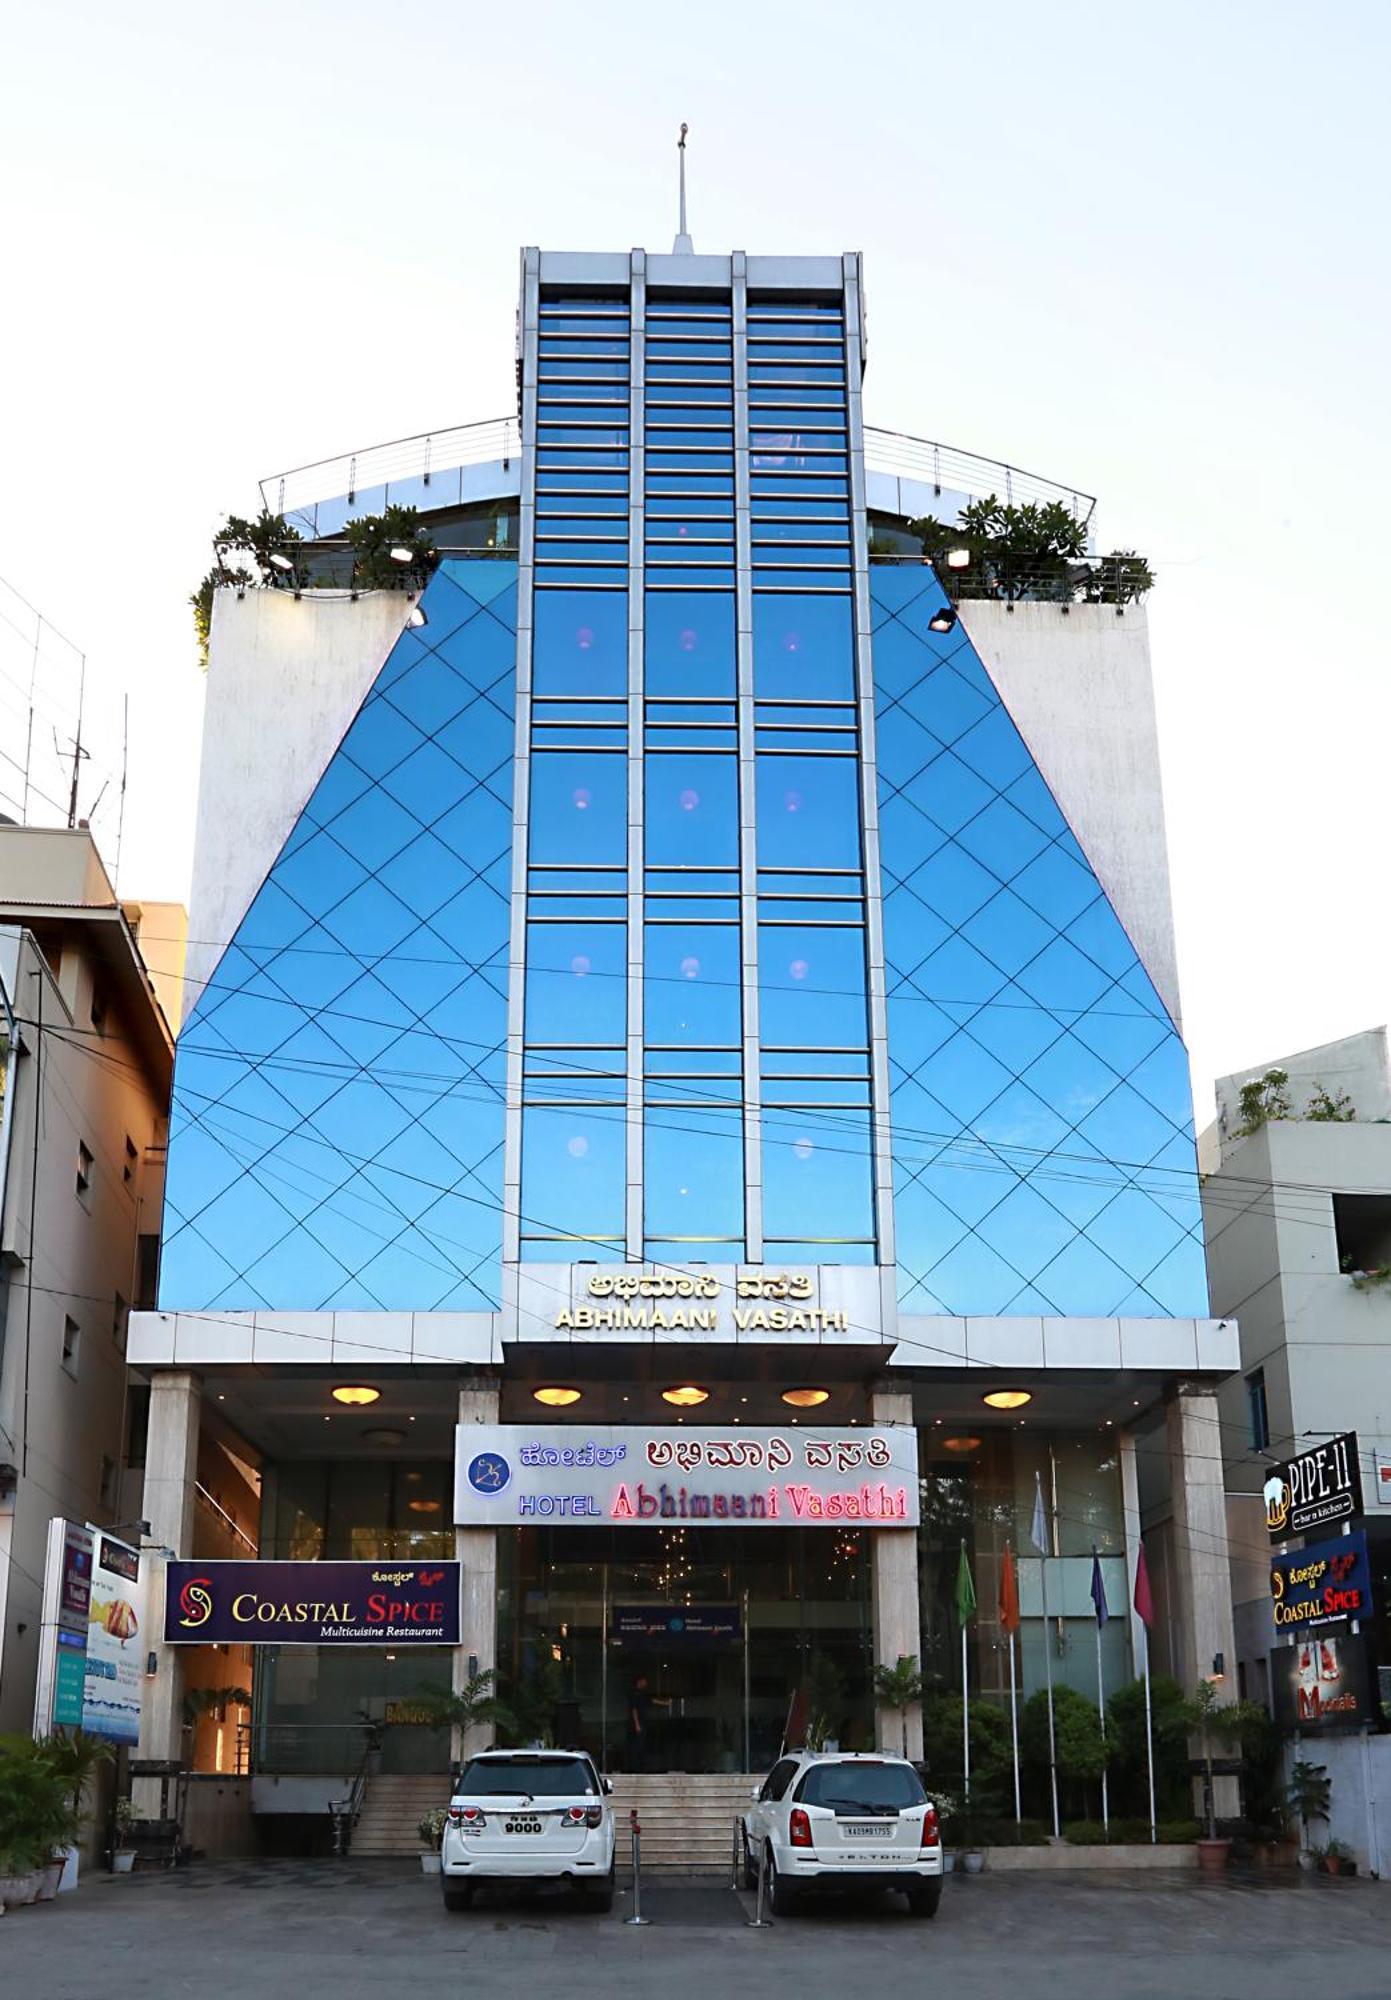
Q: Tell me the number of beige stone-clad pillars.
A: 4